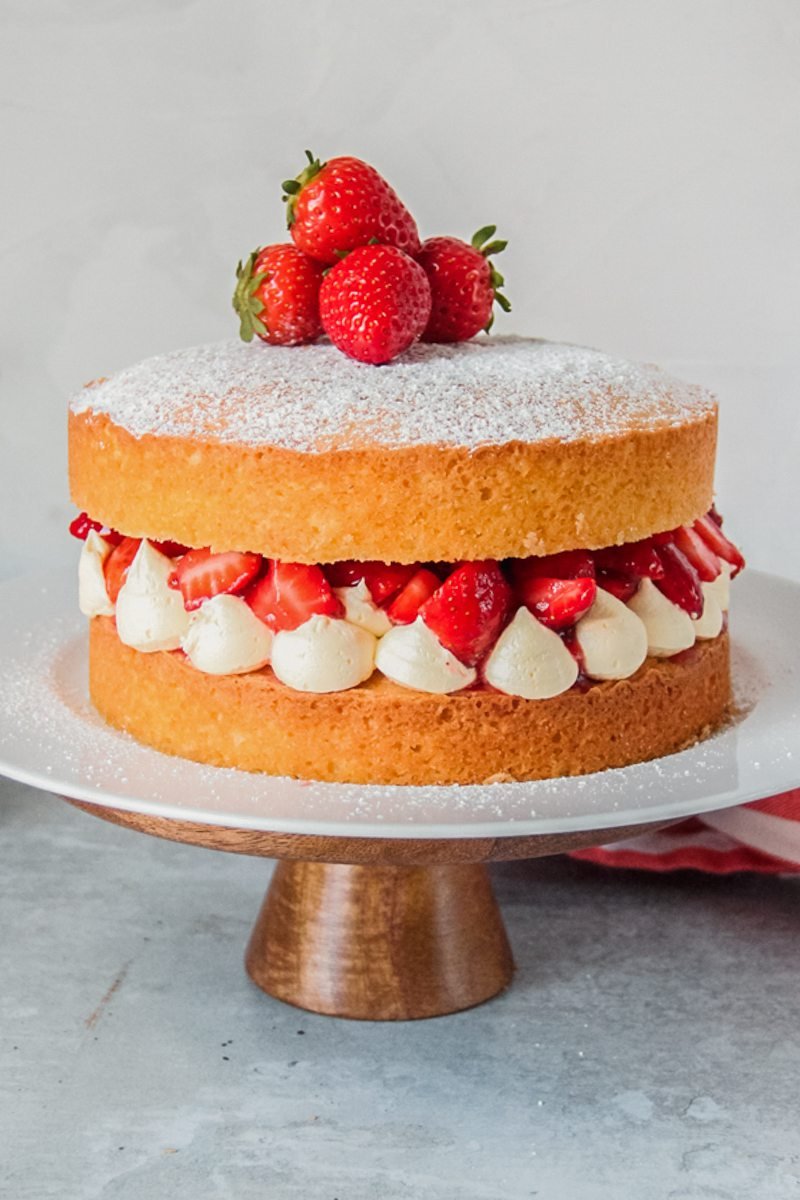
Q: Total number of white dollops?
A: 11